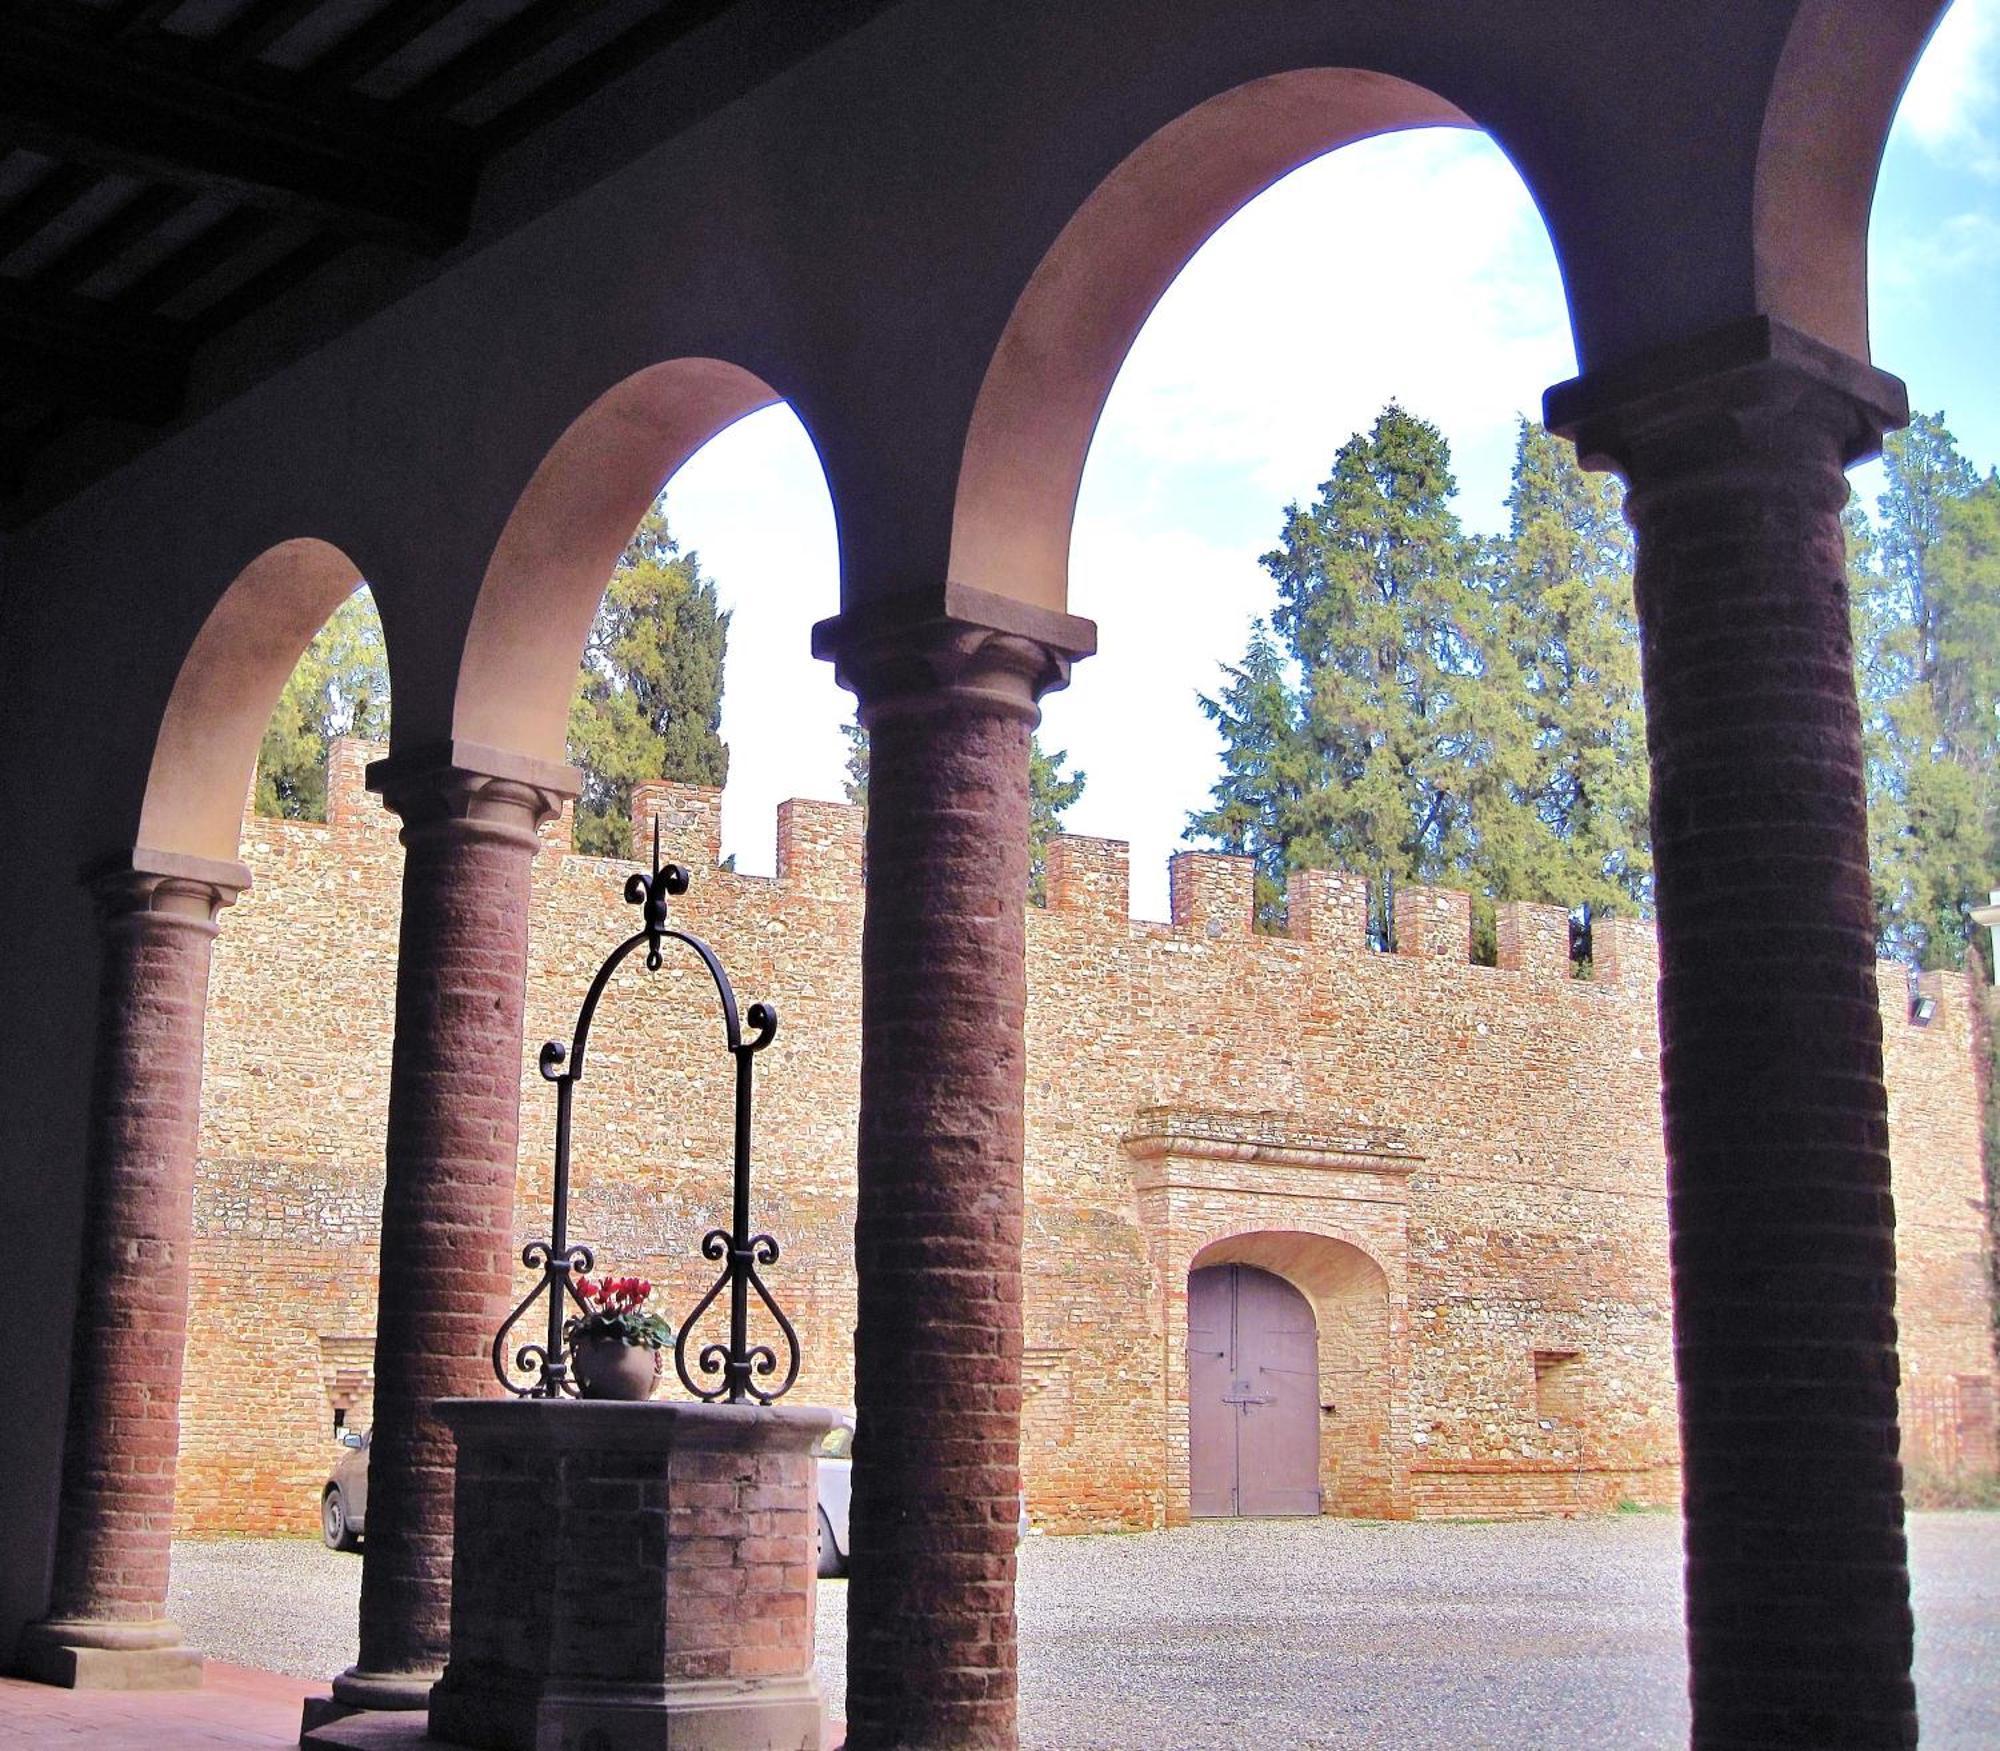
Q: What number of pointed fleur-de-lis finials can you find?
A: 1